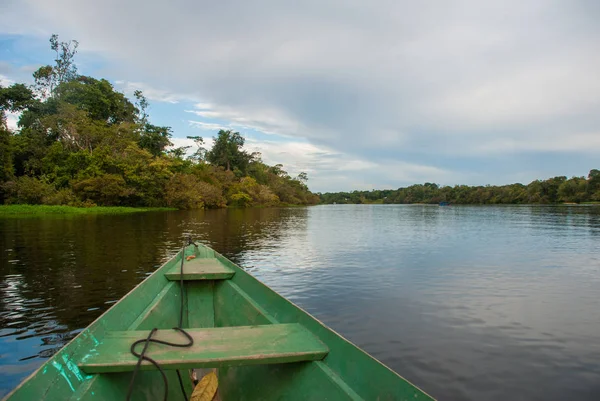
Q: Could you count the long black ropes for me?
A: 1